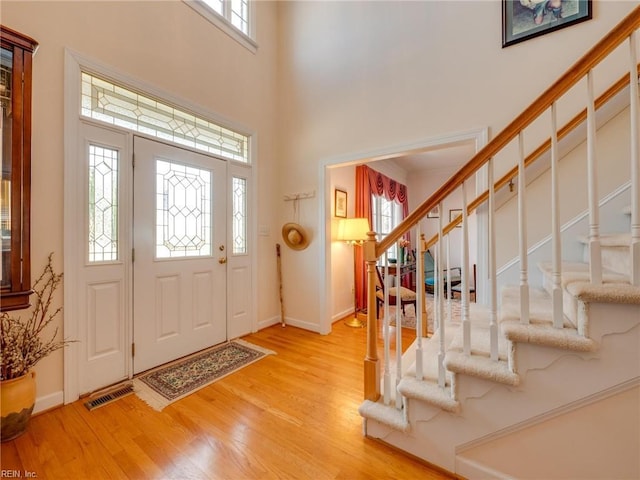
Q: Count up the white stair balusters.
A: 12